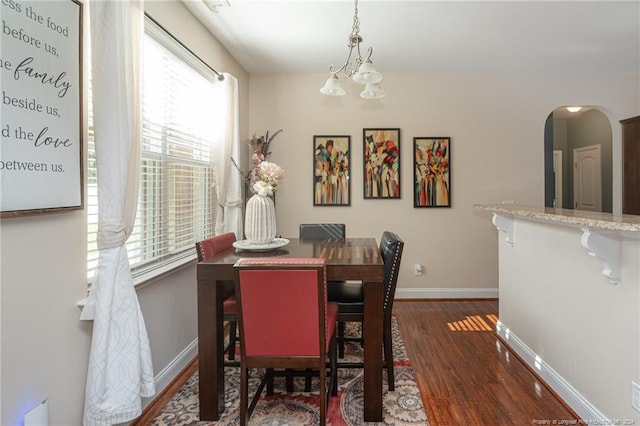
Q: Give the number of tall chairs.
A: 4